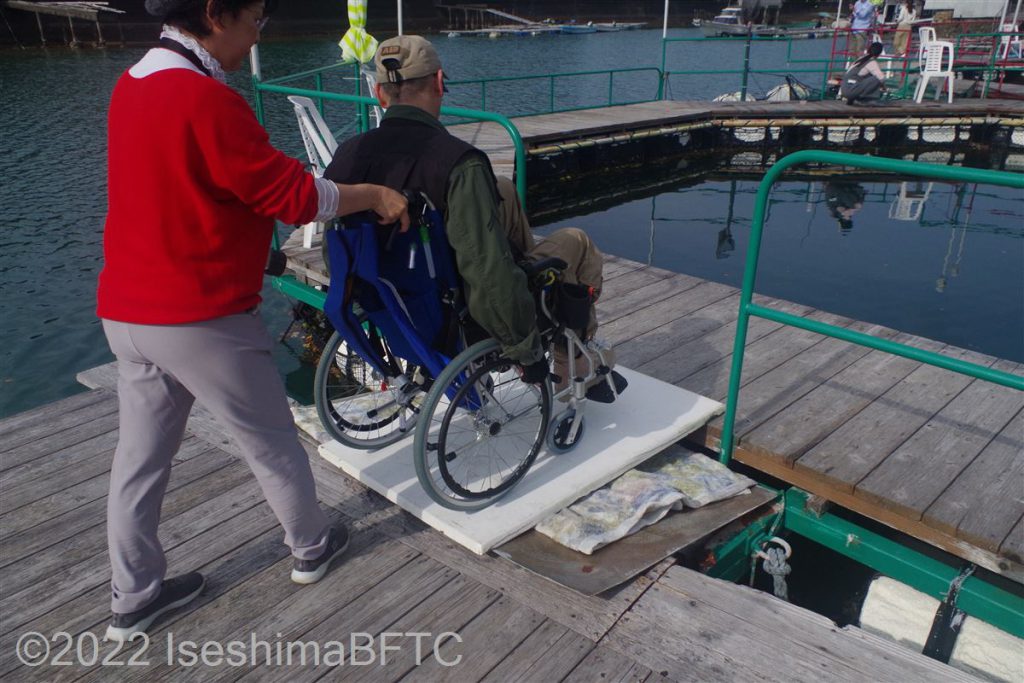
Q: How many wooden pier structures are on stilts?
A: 2